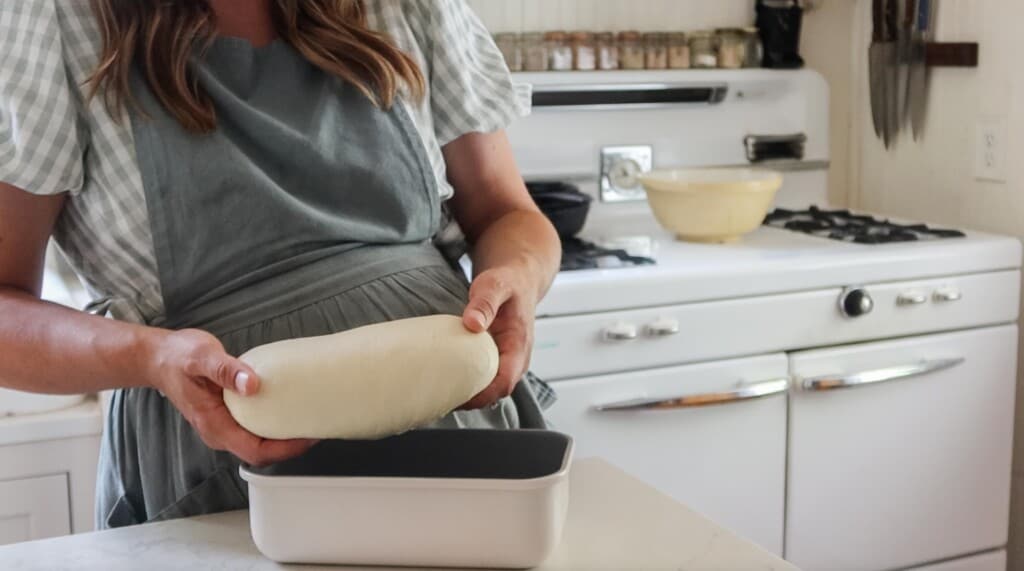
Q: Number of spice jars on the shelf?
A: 11